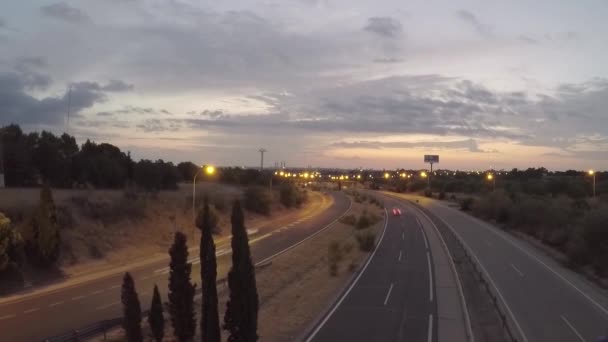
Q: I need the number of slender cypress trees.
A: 5